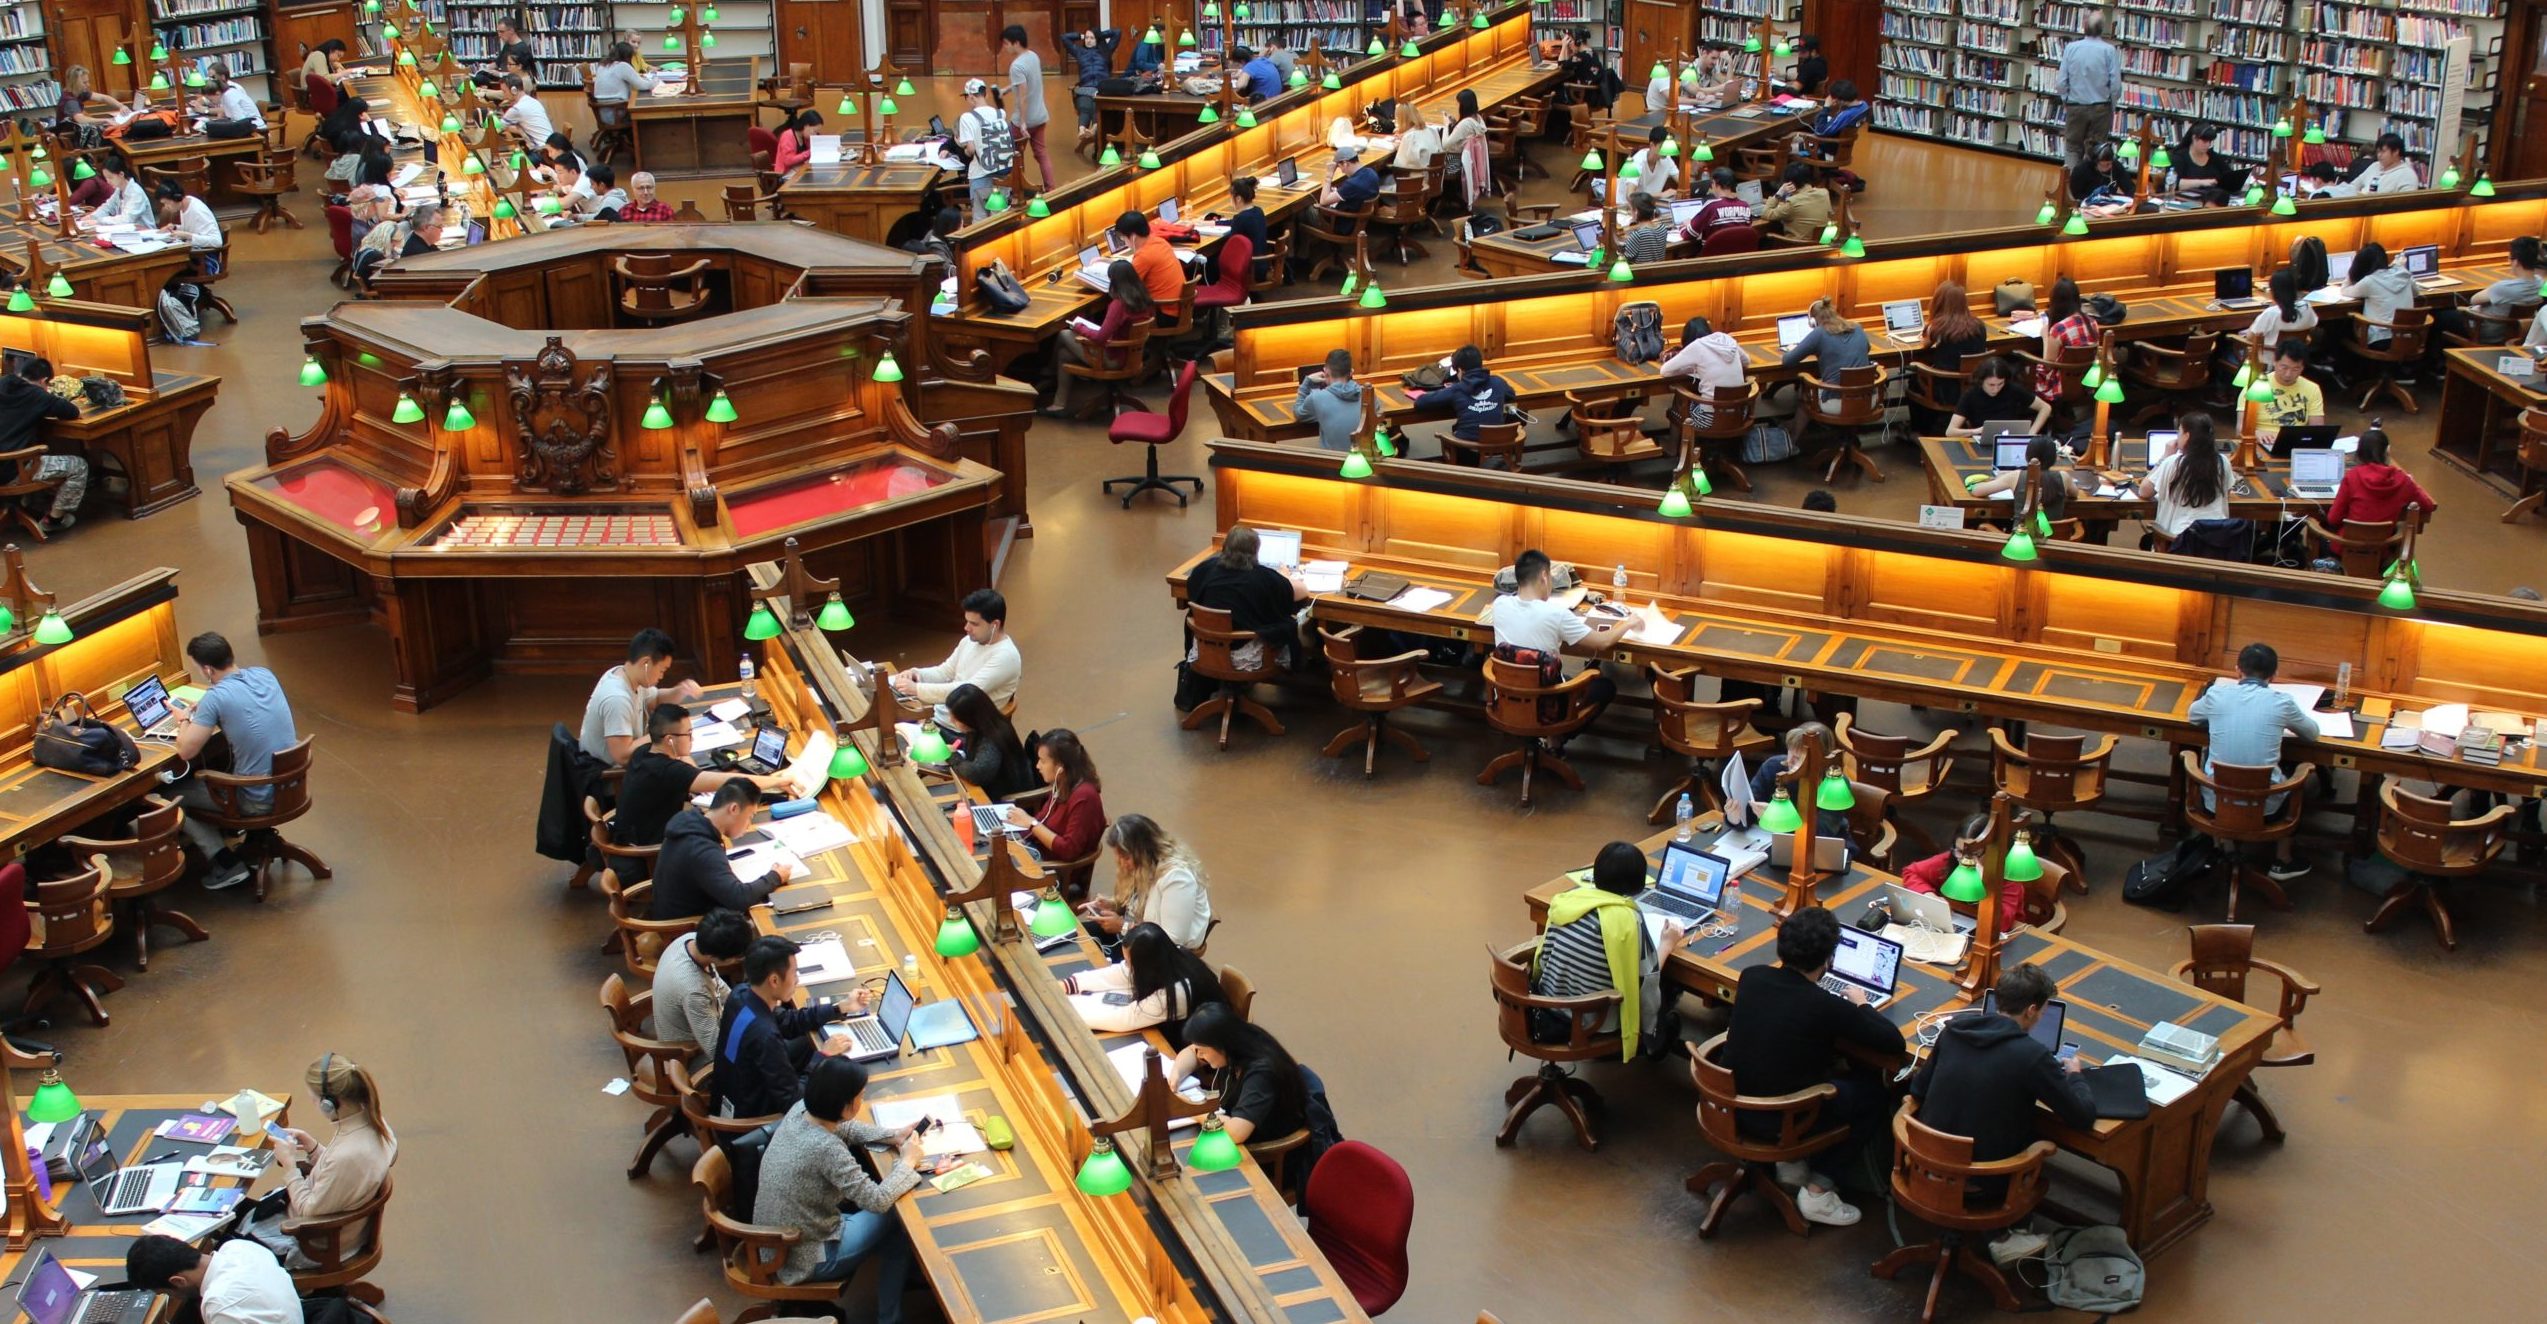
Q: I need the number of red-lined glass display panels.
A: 3